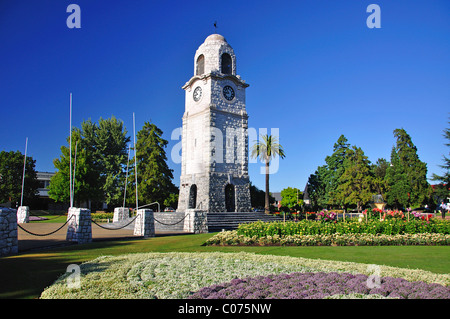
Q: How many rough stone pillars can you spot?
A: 6